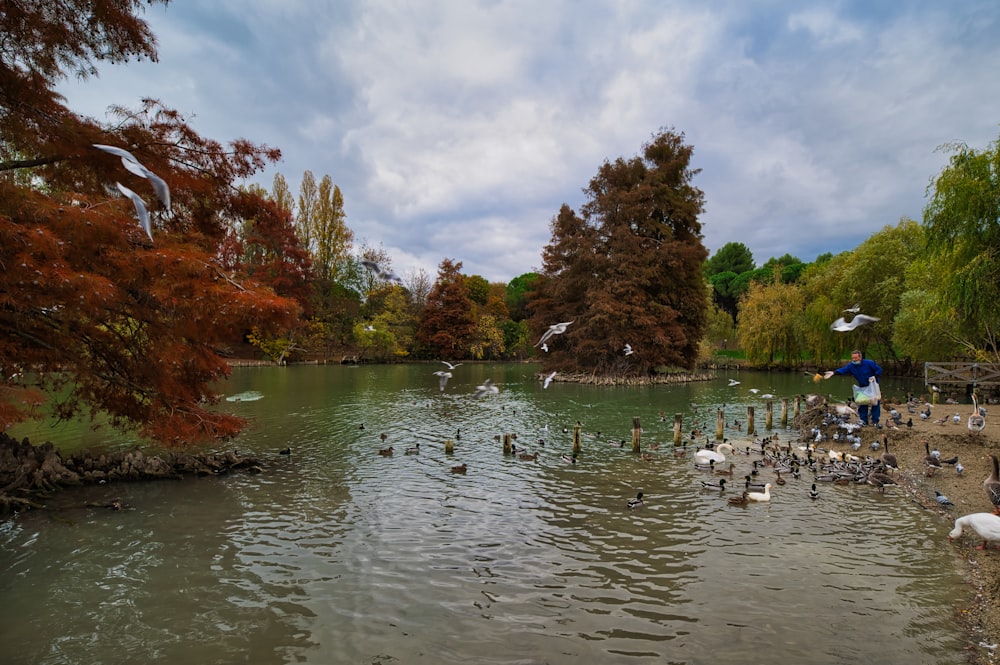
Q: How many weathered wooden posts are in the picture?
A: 10